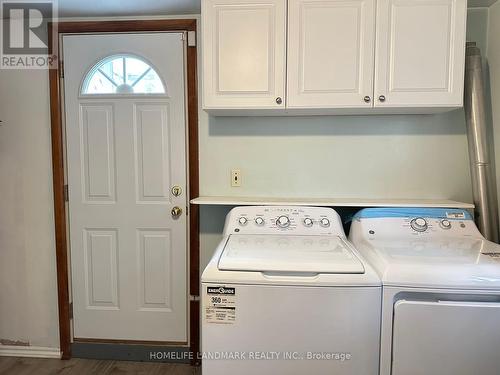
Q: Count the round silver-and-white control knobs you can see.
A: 7